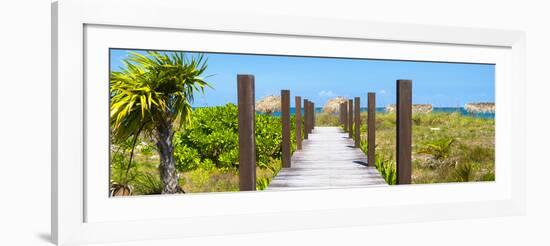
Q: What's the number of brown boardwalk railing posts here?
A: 12